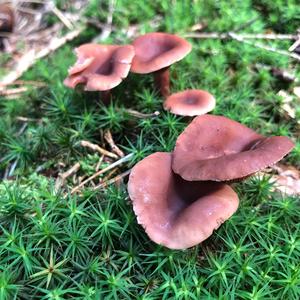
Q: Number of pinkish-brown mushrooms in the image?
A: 5